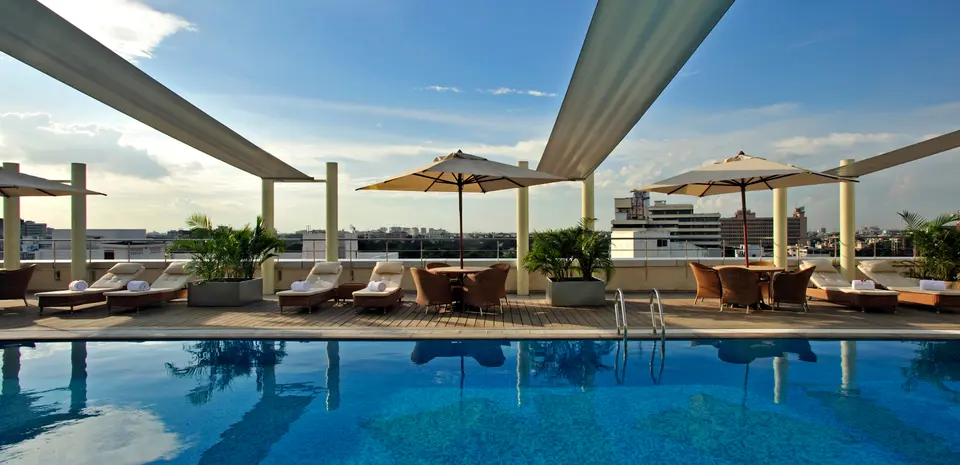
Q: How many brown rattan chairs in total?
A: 9